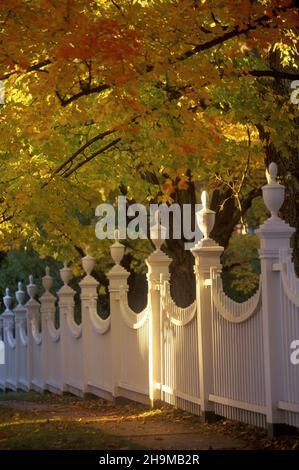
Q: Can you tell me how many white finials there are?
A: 10